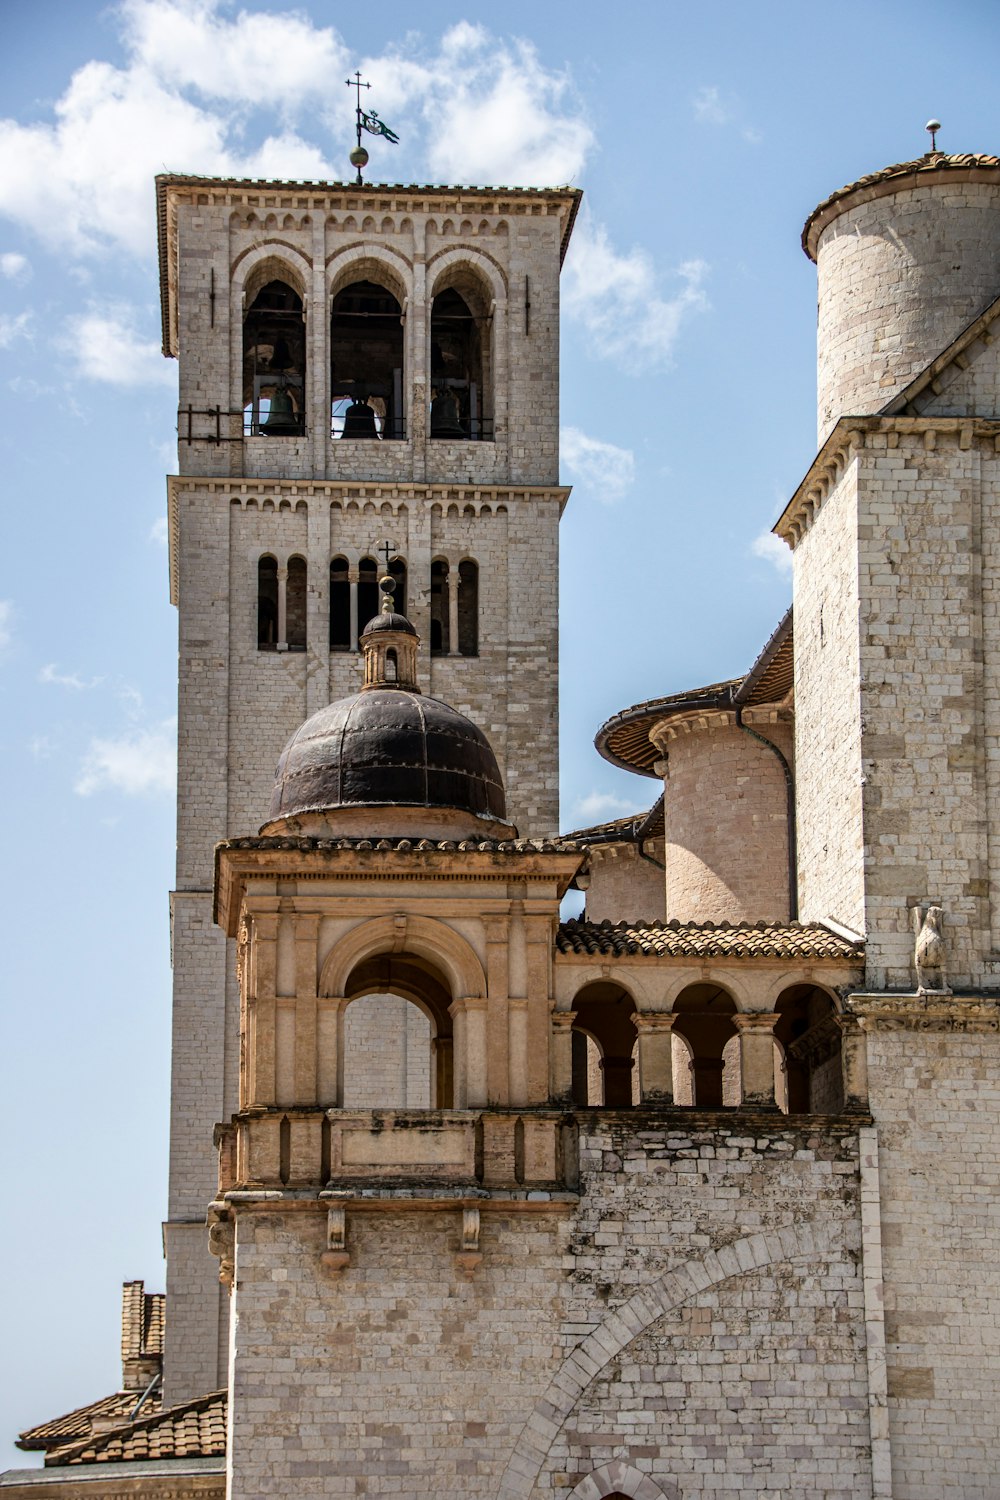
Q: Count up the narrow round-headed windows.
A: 7